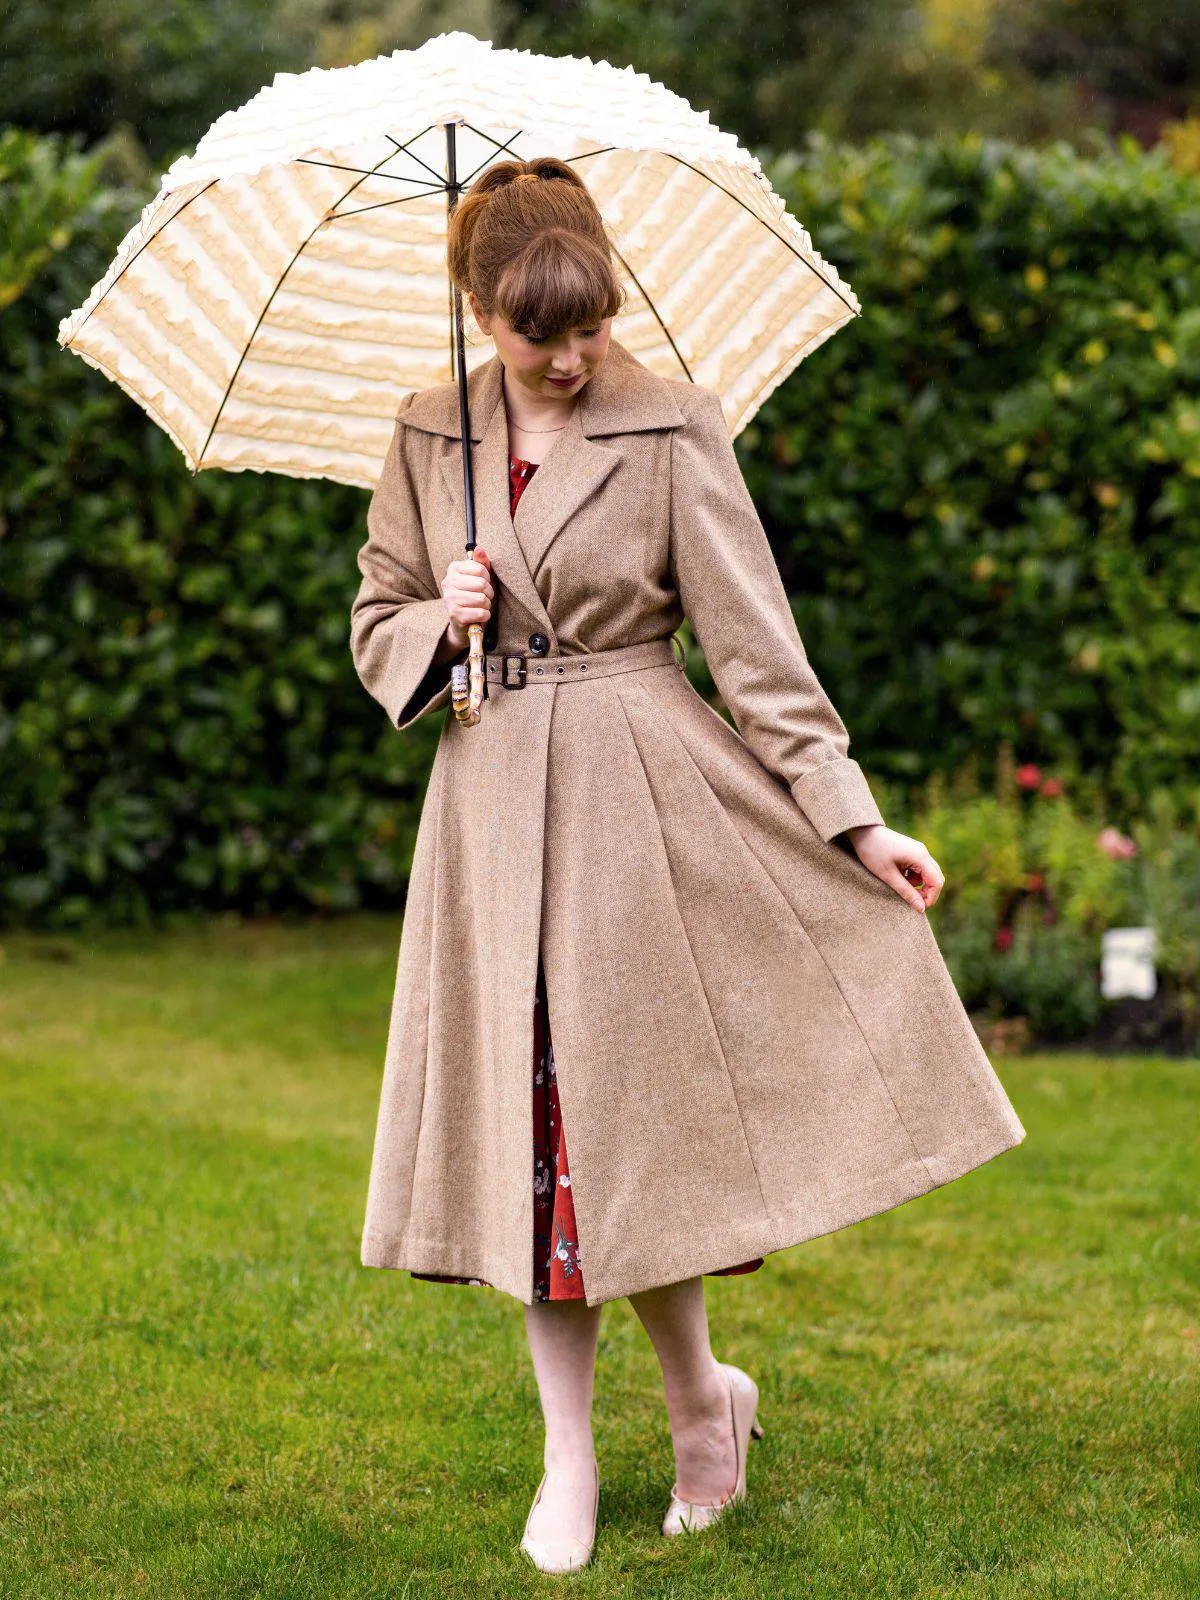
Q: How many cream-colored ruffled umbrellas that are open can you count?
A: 1